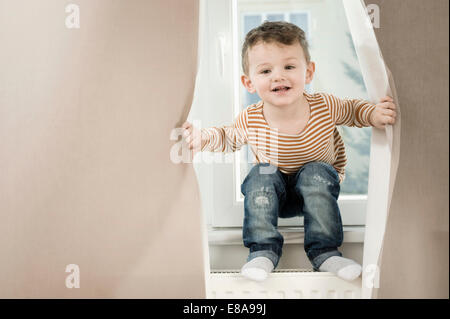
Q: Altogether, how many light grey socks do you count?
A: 2